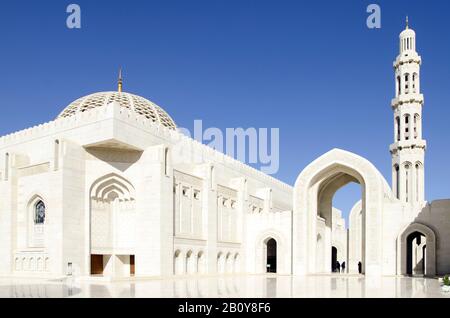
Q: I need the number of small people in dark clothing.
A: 3